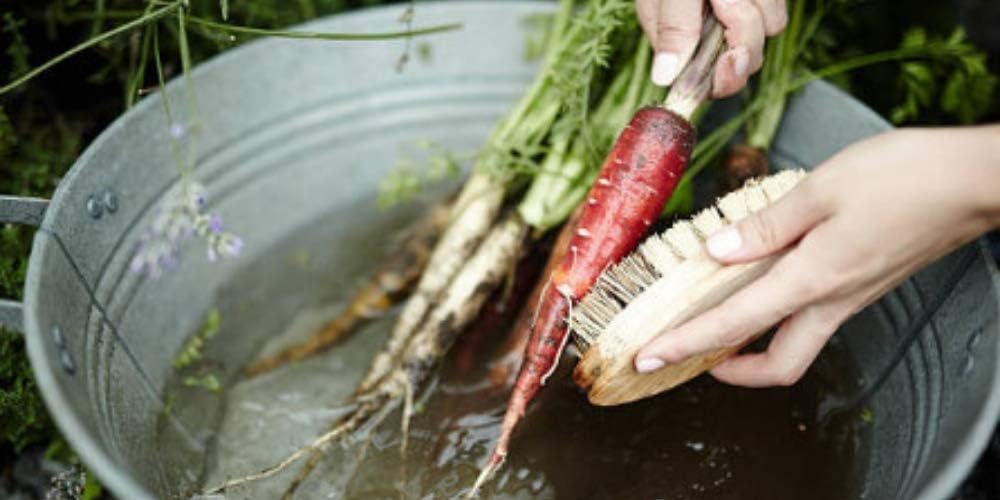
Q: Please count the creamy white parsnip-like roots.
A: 2